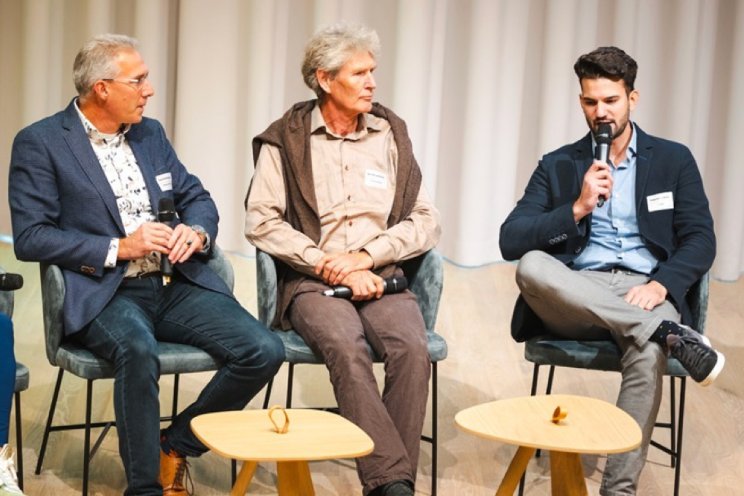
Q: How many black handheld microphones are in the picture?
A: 4